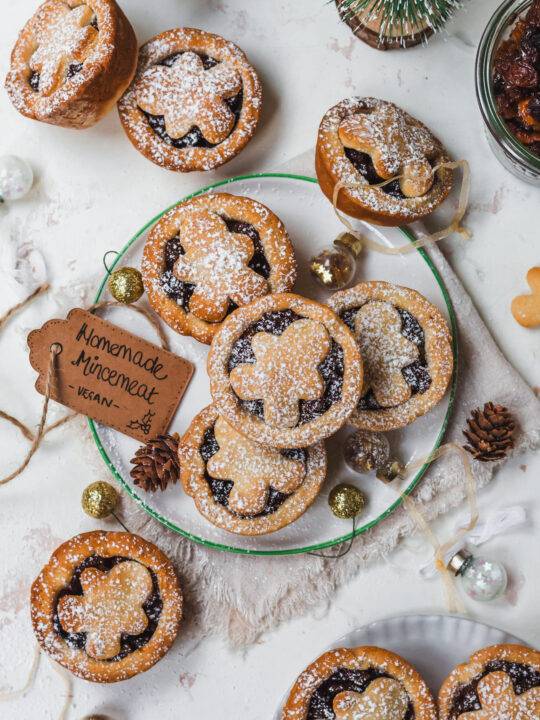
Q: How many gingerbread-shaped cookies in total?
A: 11